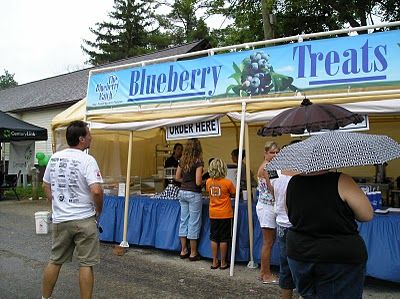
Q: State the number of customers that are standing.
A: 6